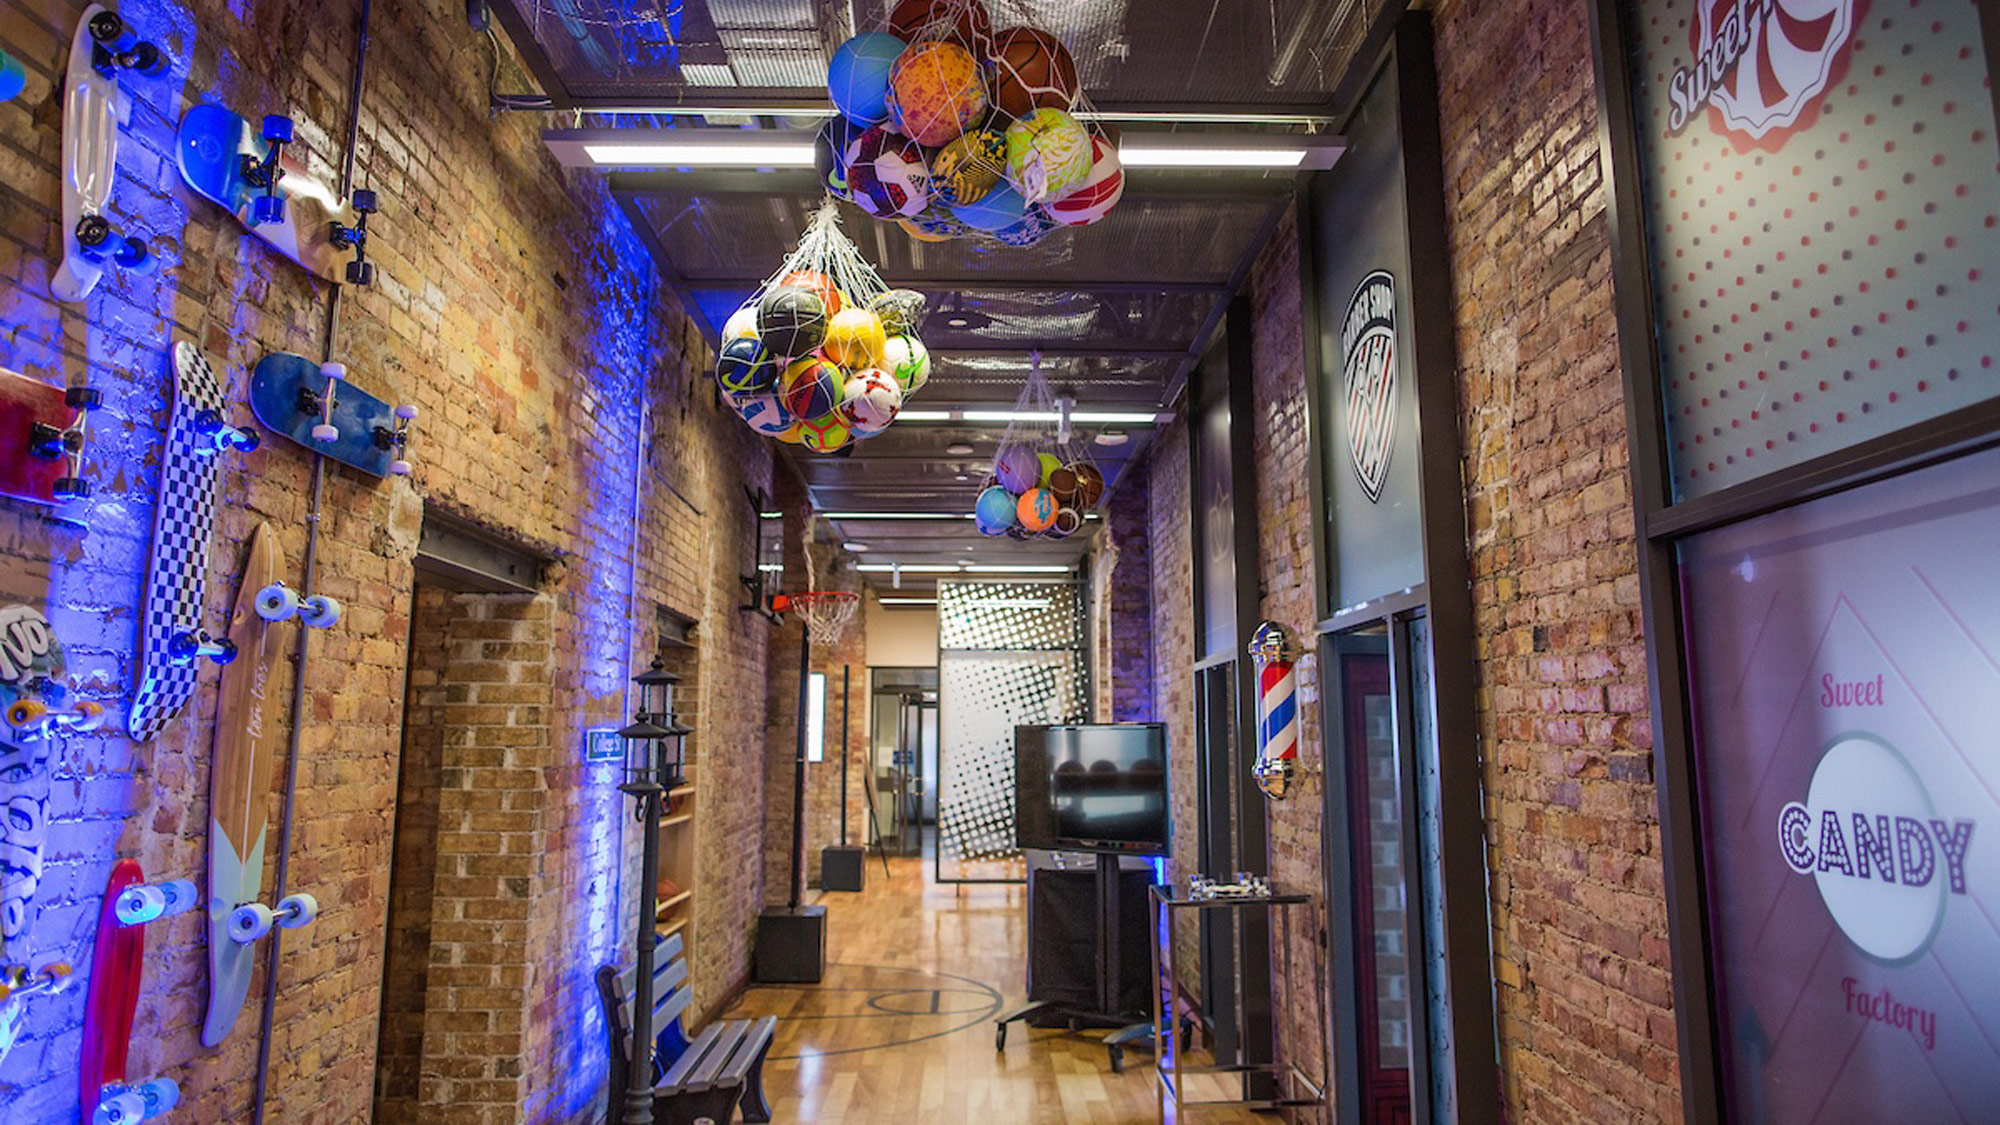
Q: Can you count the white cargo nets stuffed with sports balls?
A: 3